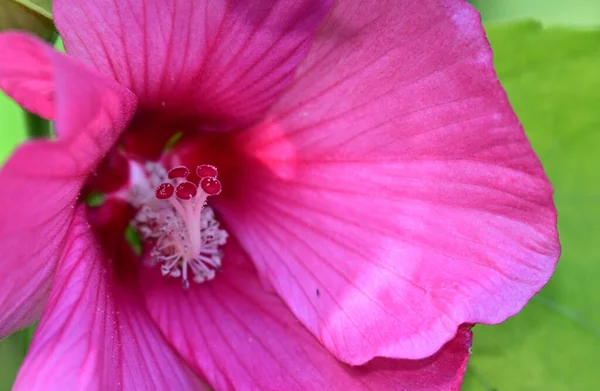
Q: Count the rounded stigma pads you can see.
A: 5